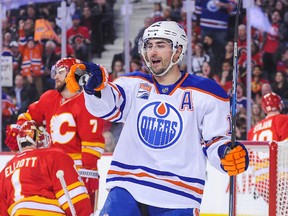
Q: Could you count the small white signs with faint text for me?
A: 1